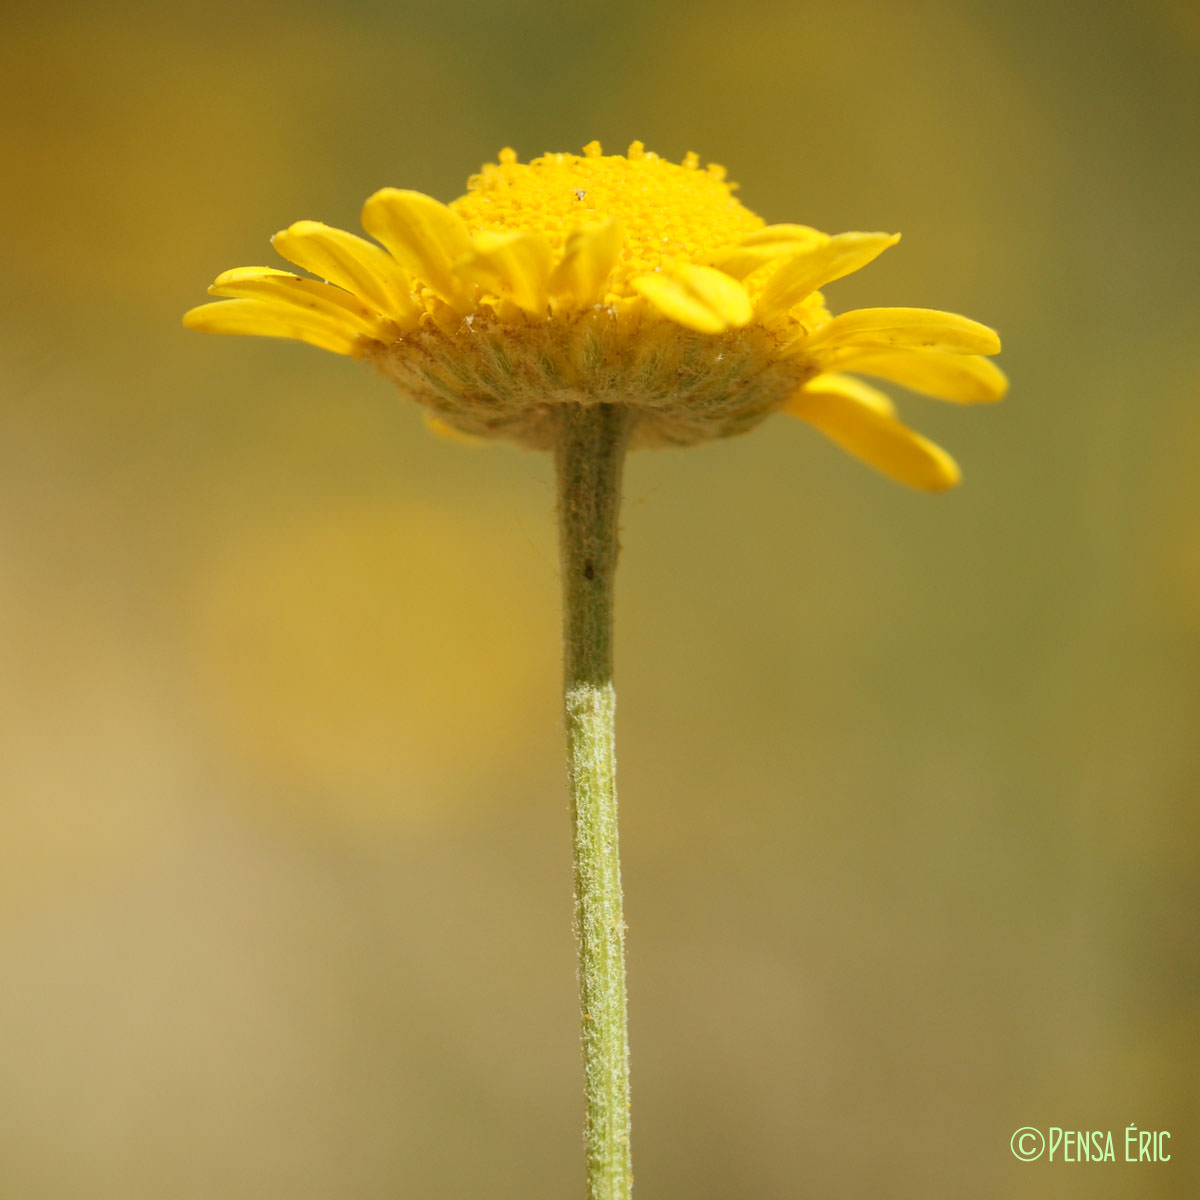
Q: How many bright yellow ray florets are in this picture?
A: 13